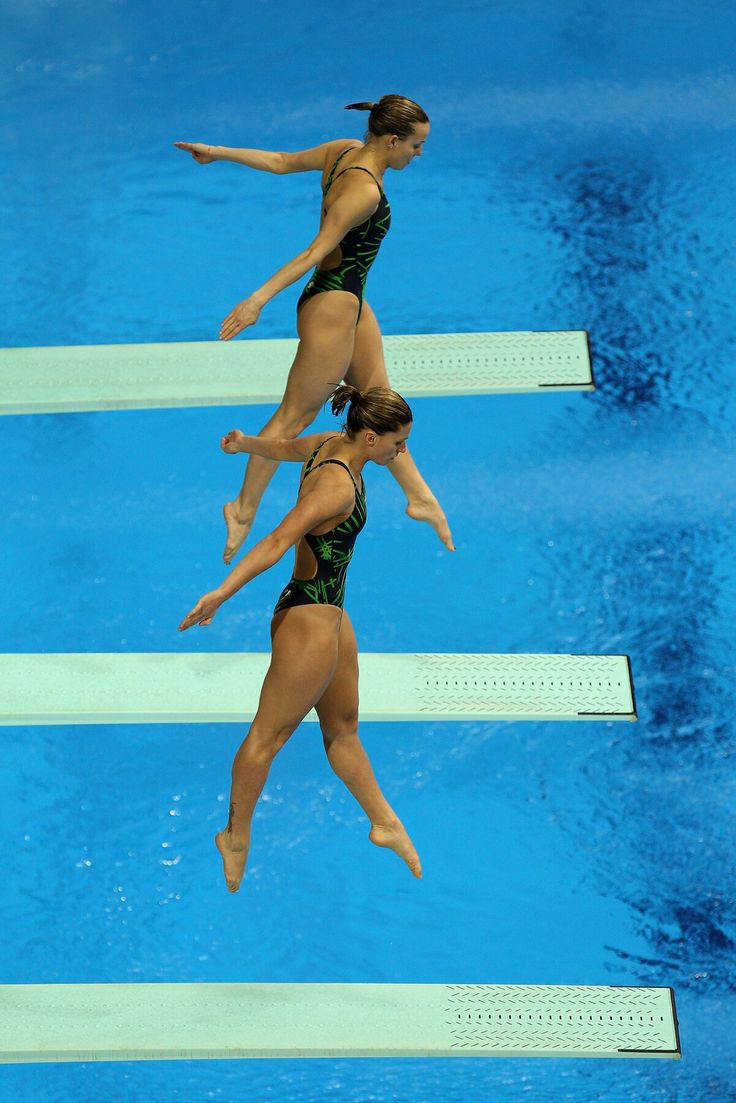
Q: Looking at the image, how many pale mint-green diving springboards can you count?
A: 3